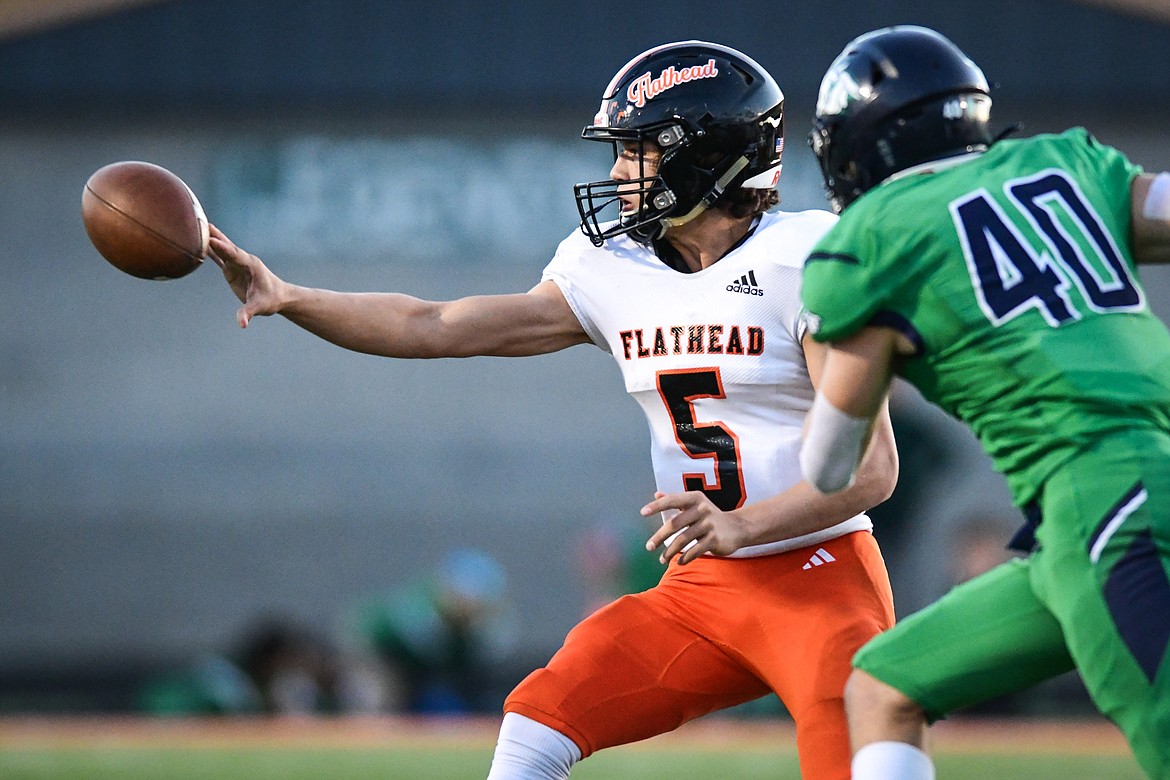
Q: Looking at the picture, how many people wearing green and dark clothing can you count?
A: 1